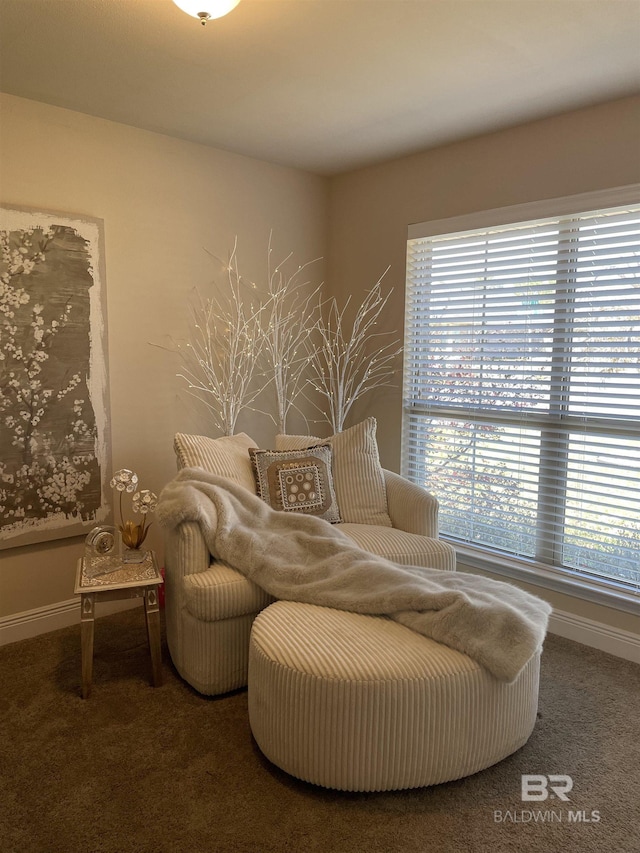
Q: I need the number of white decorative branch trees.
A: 3